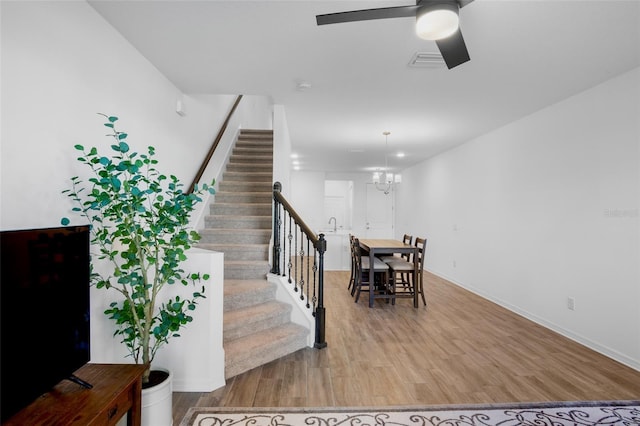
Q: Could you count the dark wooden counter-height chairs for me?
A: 4